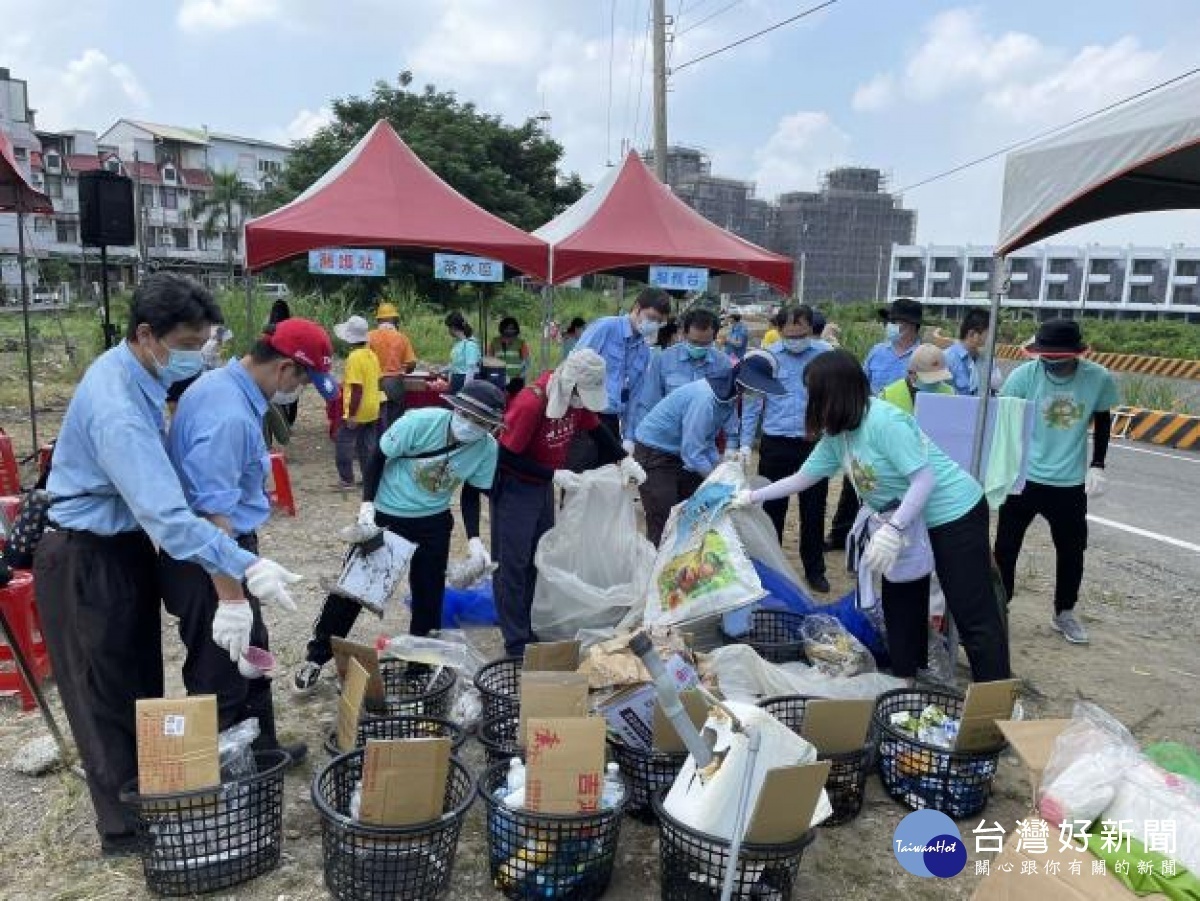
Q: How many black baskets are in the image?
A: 12